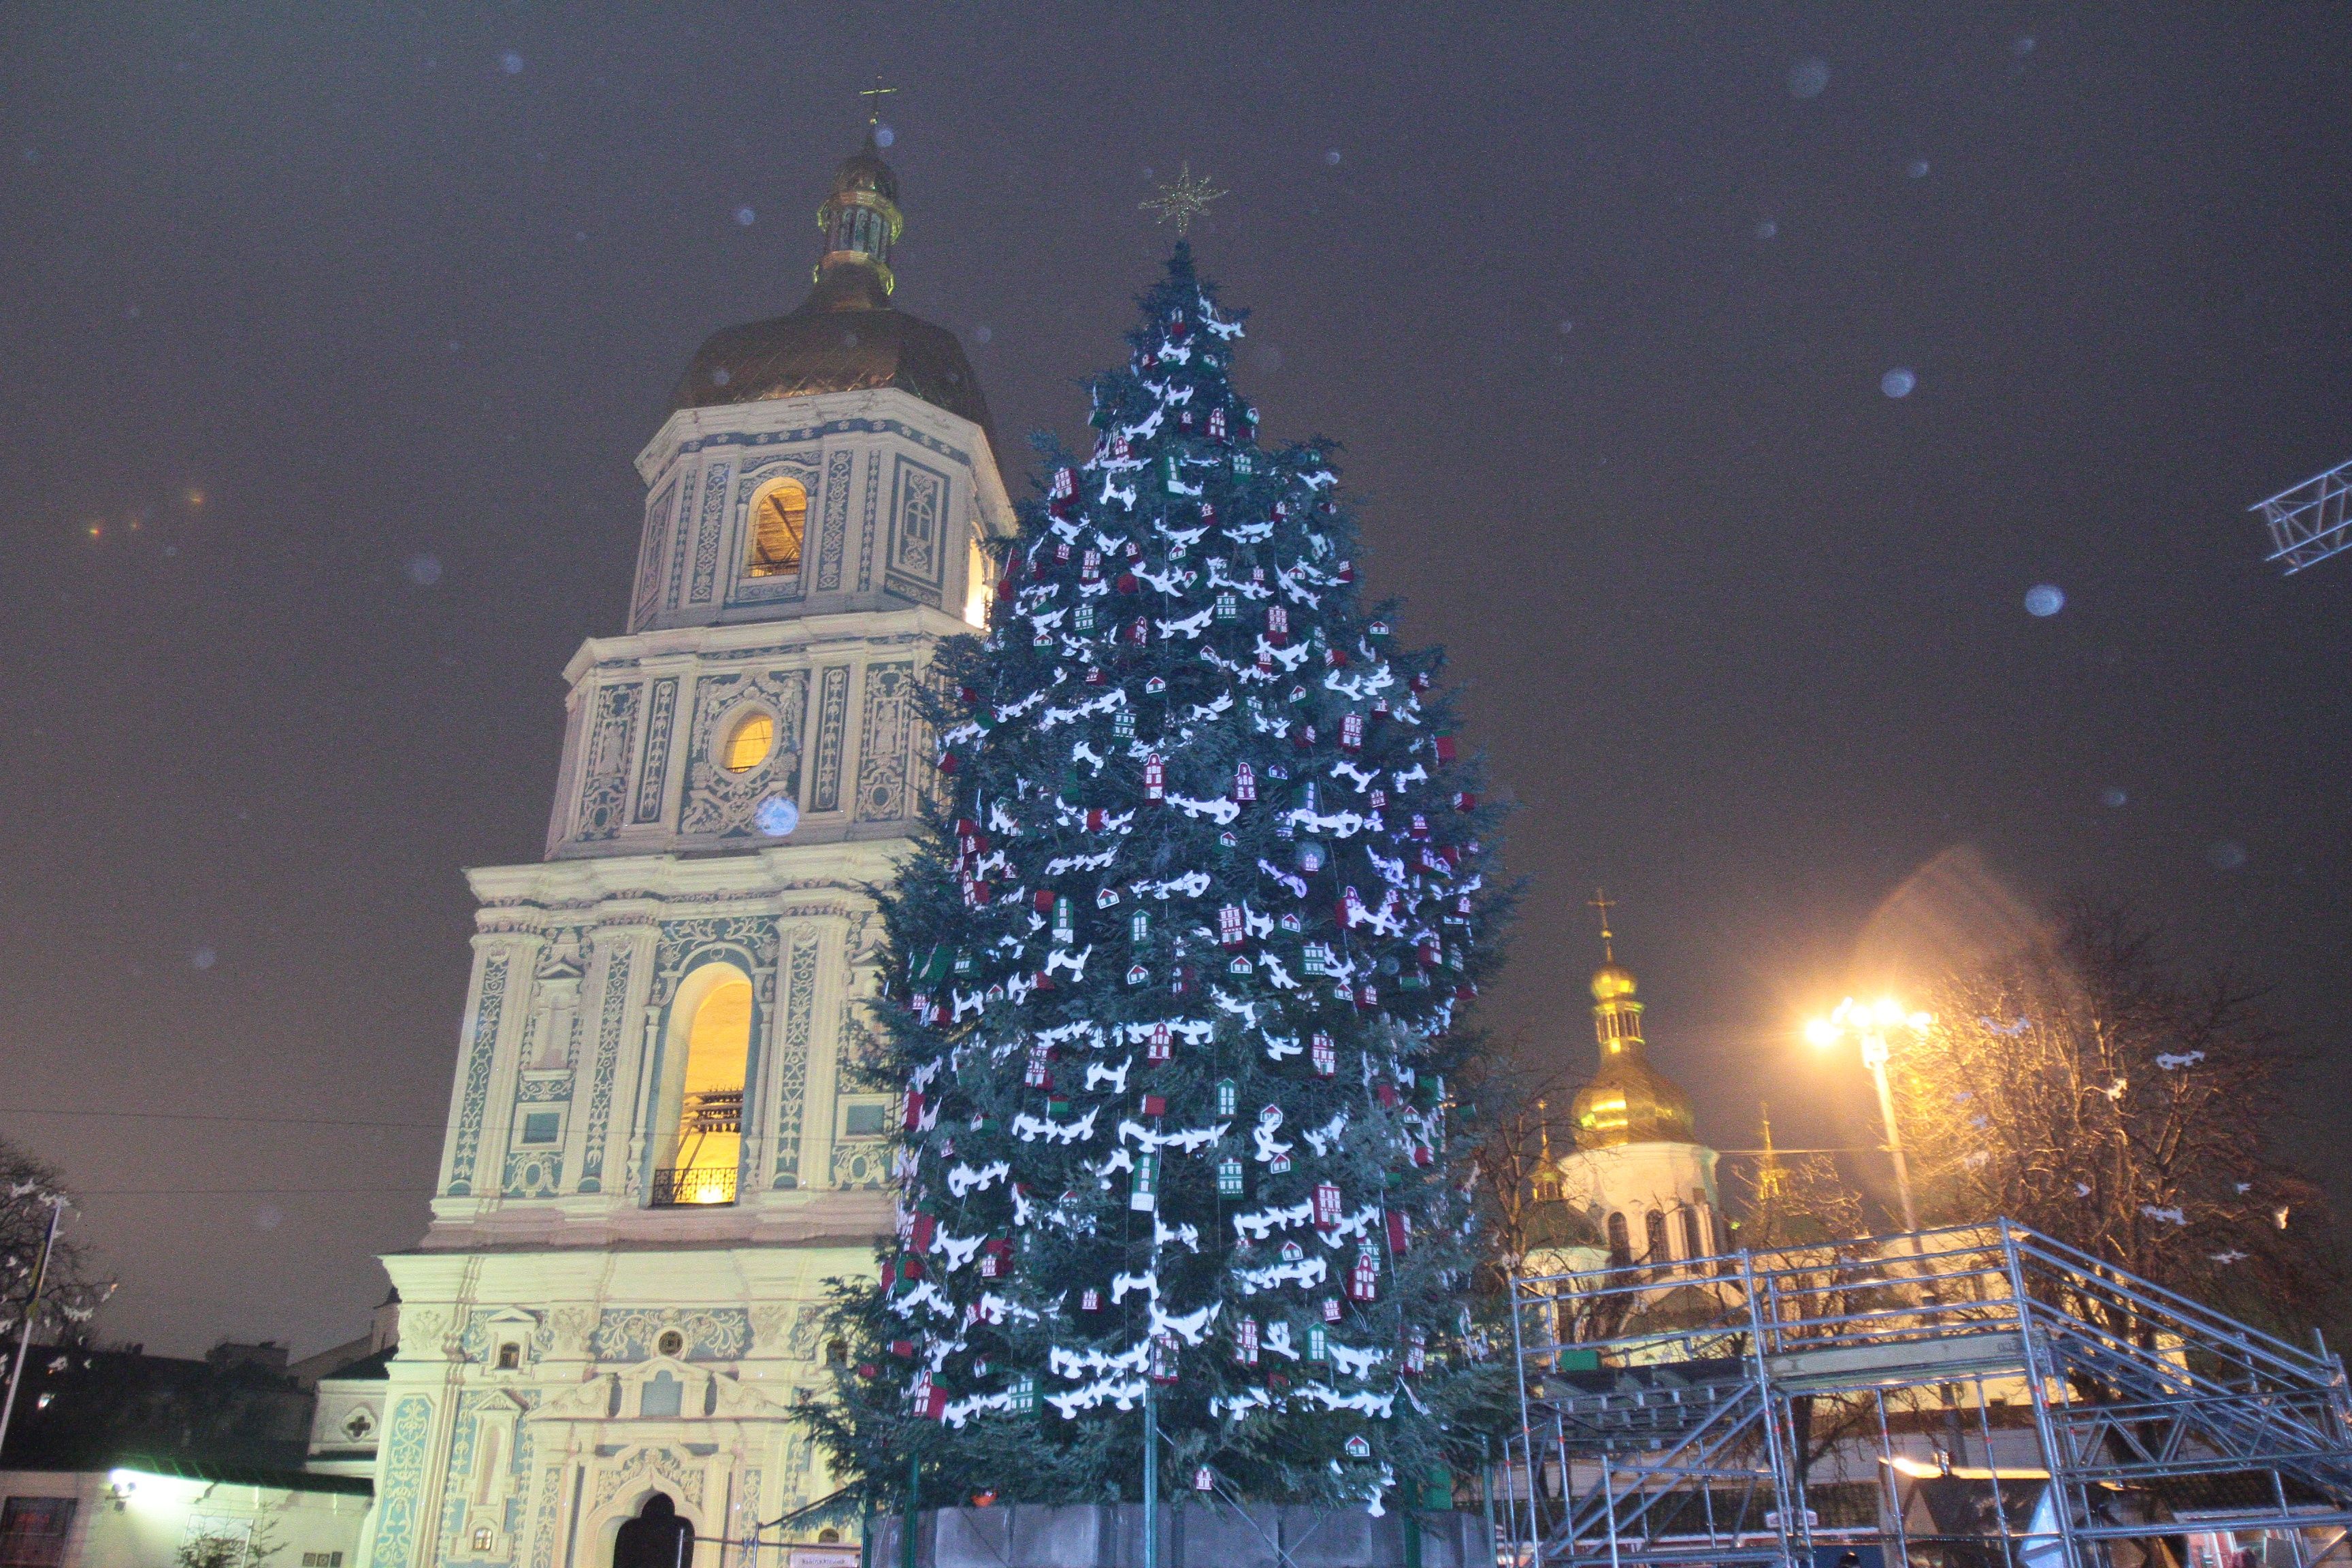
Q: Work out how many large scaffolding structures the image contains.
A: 1